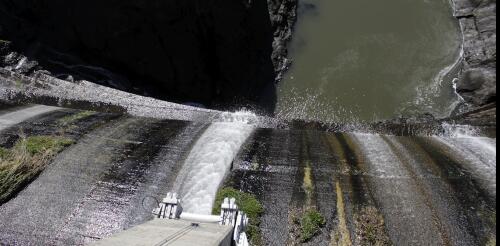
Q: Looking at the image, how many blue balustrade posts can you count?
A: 0